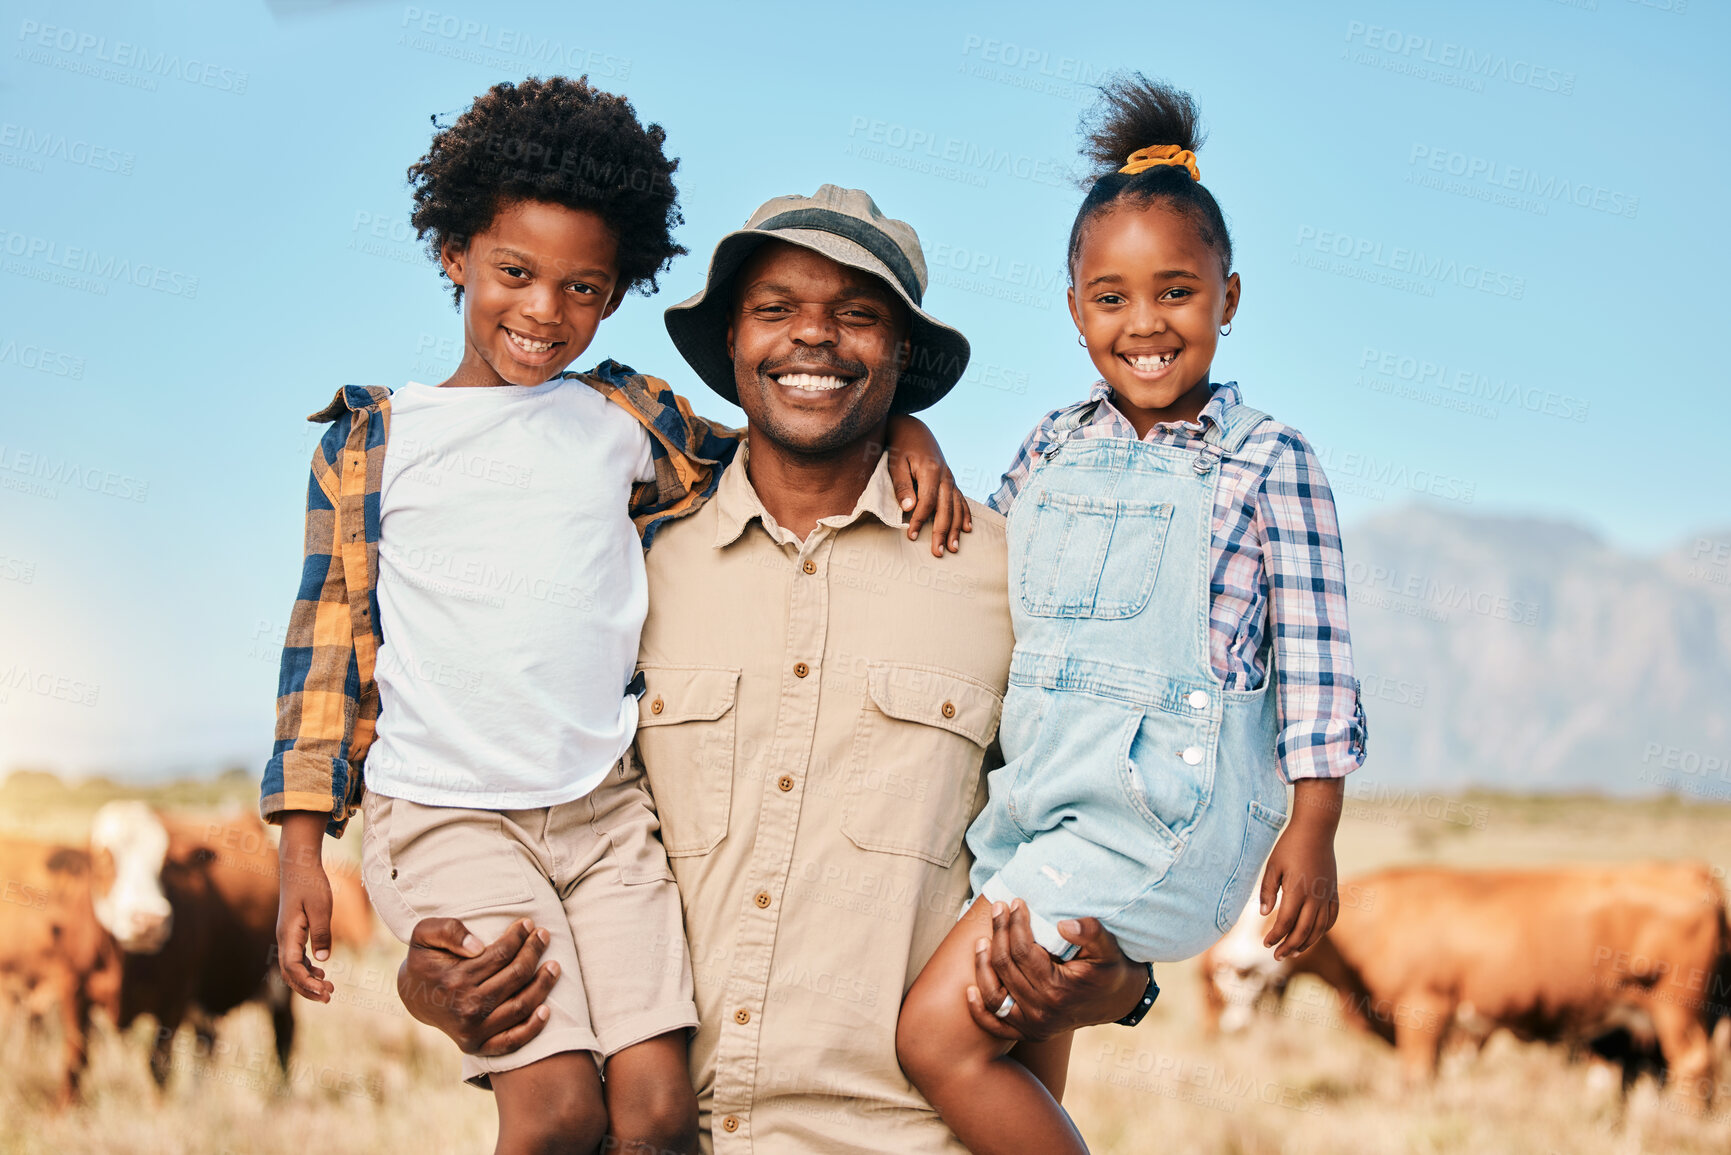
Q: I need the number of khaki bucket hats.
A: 1